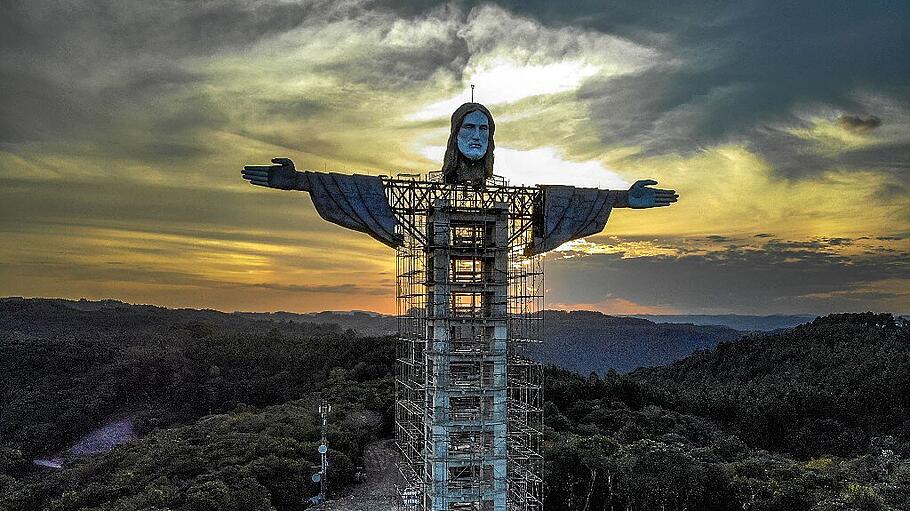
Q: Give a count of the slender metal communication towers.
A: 1